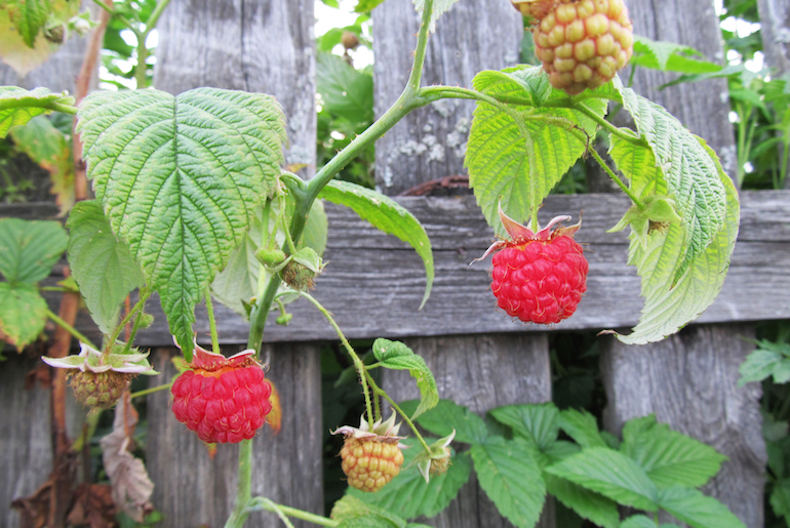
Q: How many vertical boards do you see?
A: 5